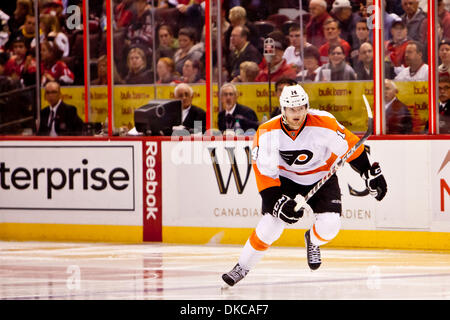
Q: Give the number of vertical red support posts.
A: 5